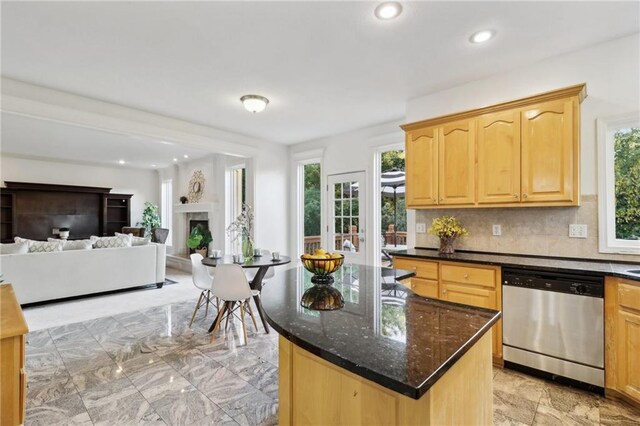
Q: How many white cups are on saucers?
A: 4